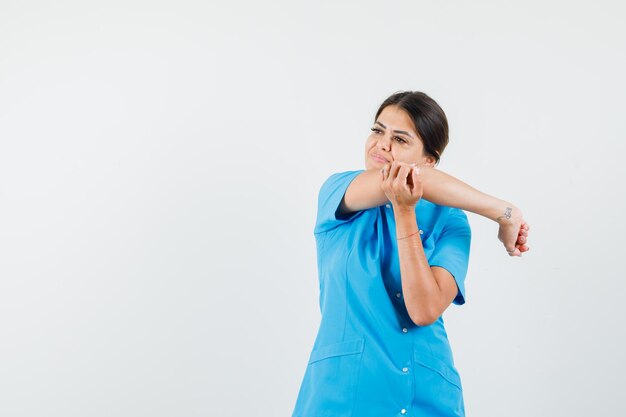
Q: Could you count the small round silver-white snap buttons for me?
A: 6